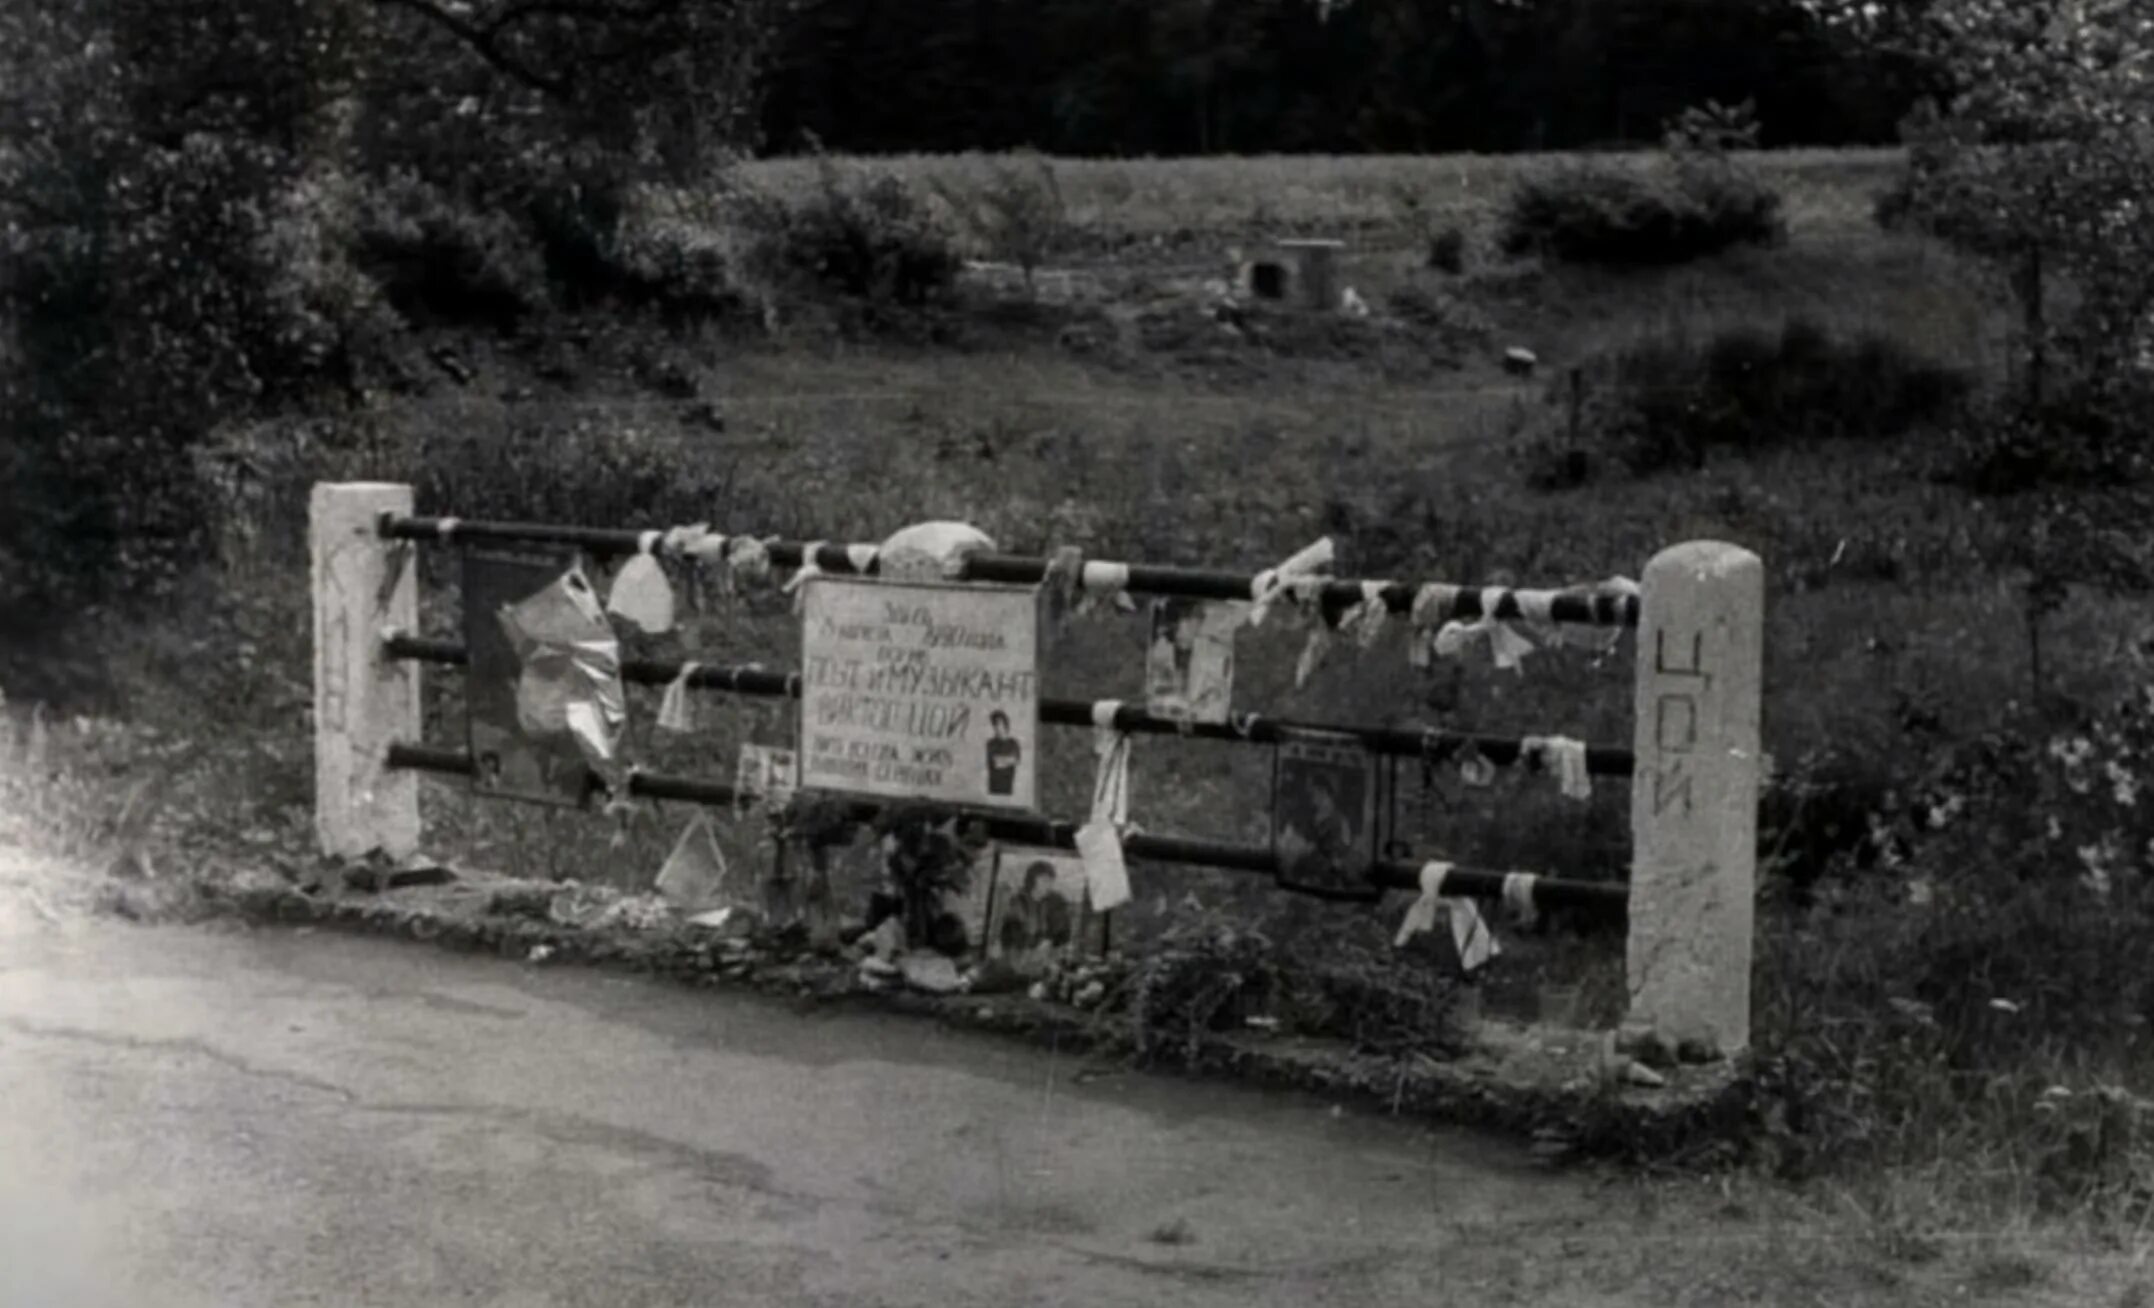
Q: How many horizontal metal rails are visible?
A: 3